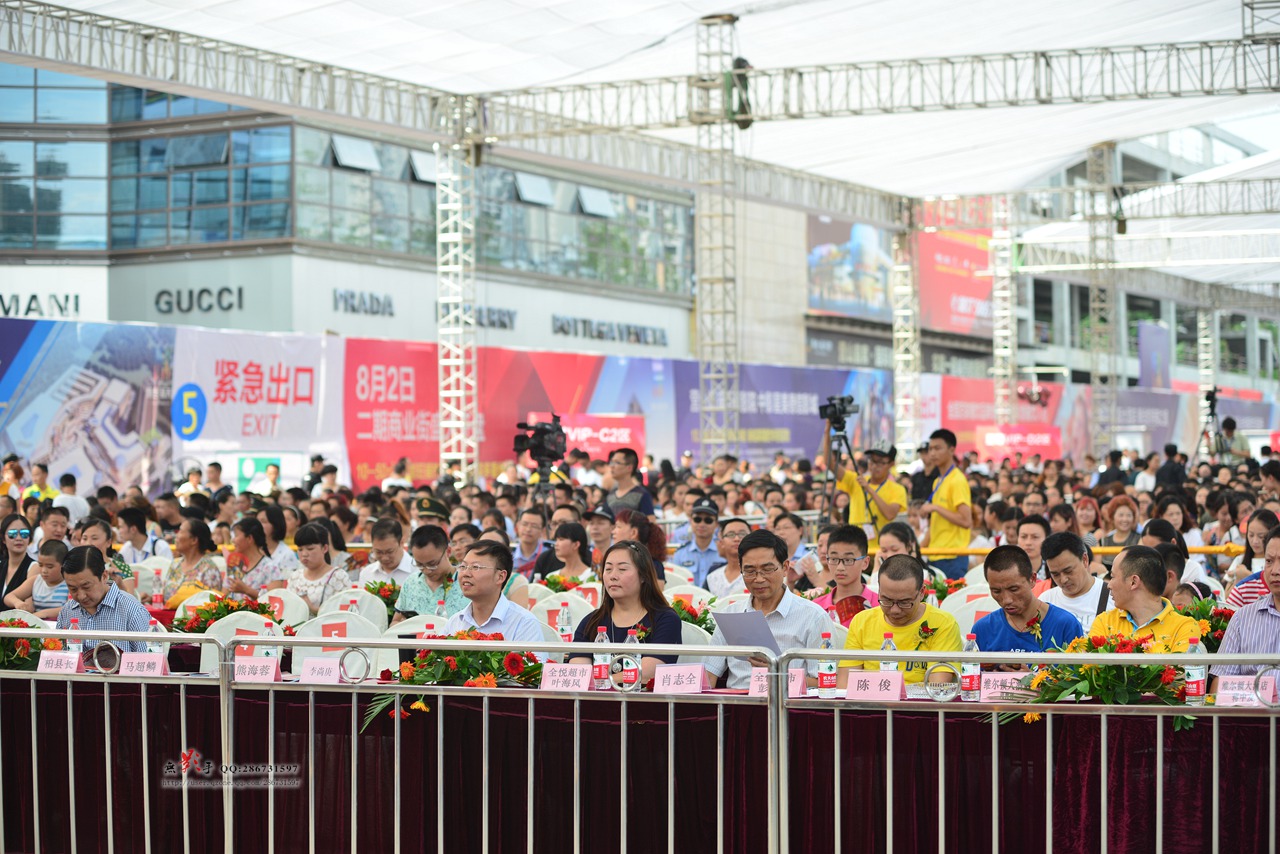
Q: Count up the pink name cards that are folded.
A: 10